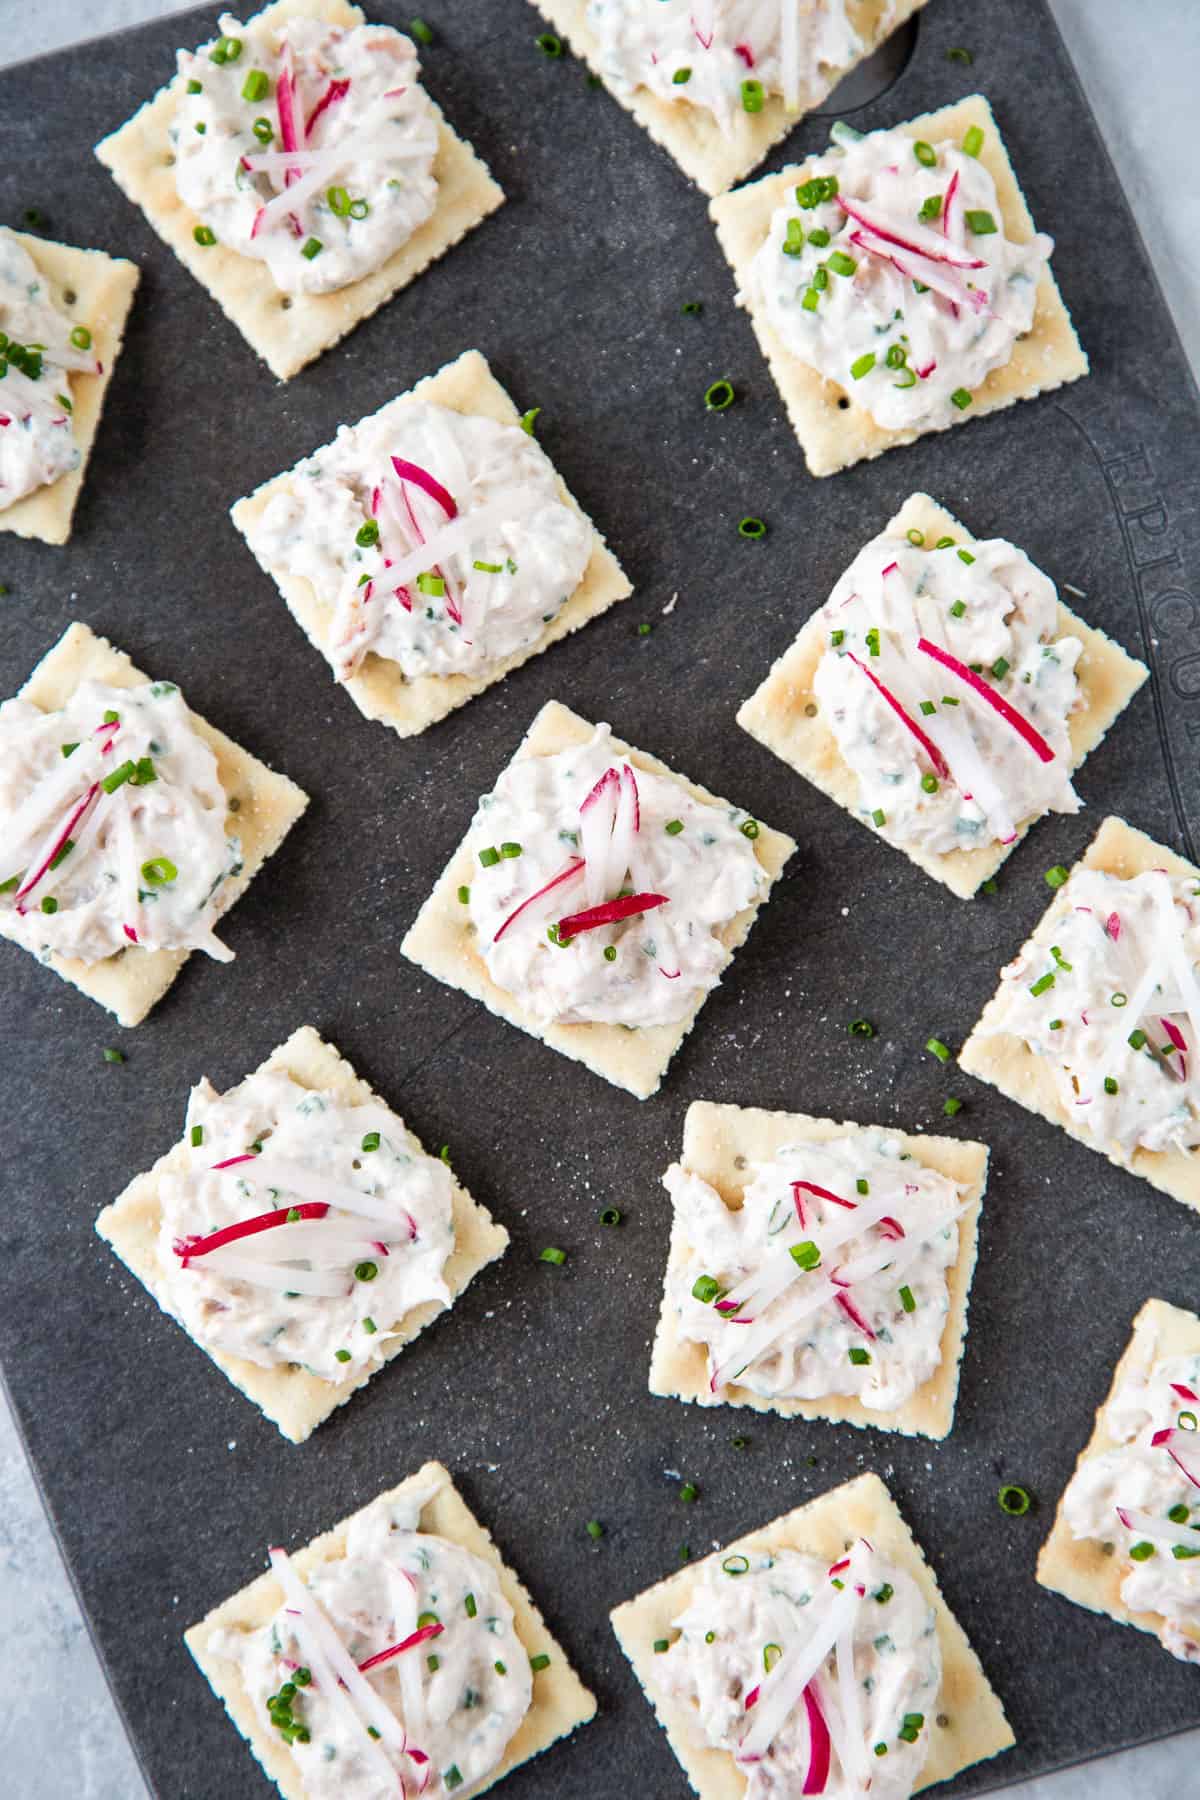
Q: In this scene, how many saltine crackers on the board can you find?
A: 14